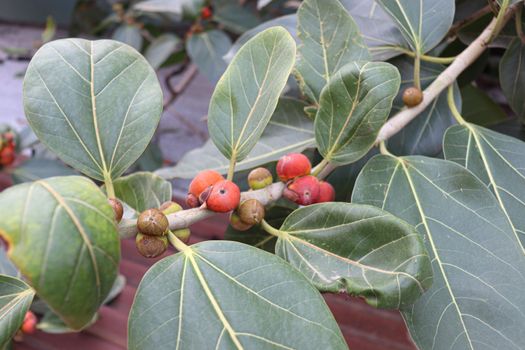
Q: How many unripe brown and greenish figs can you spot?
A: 9